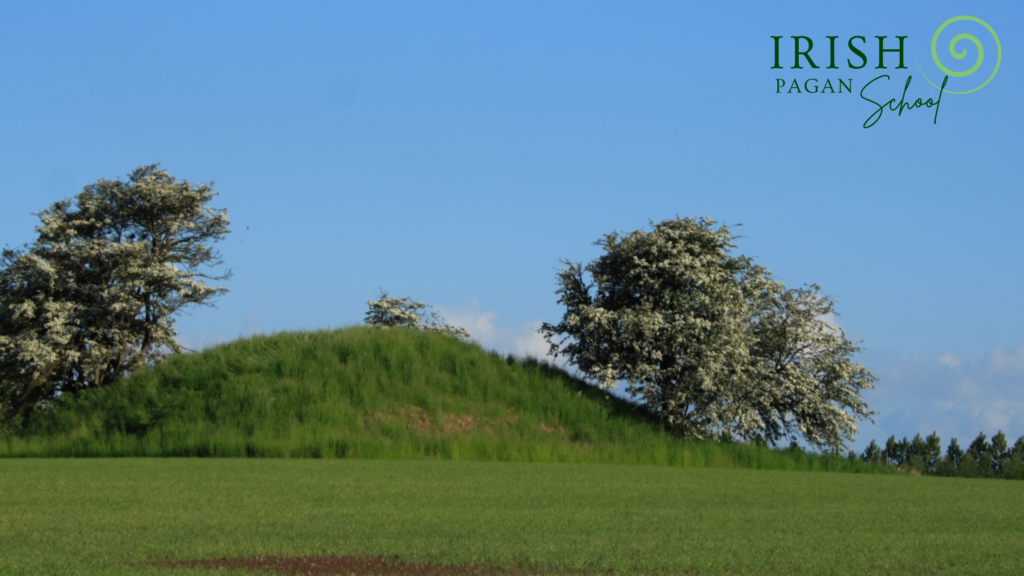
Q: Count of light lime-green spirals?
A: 1